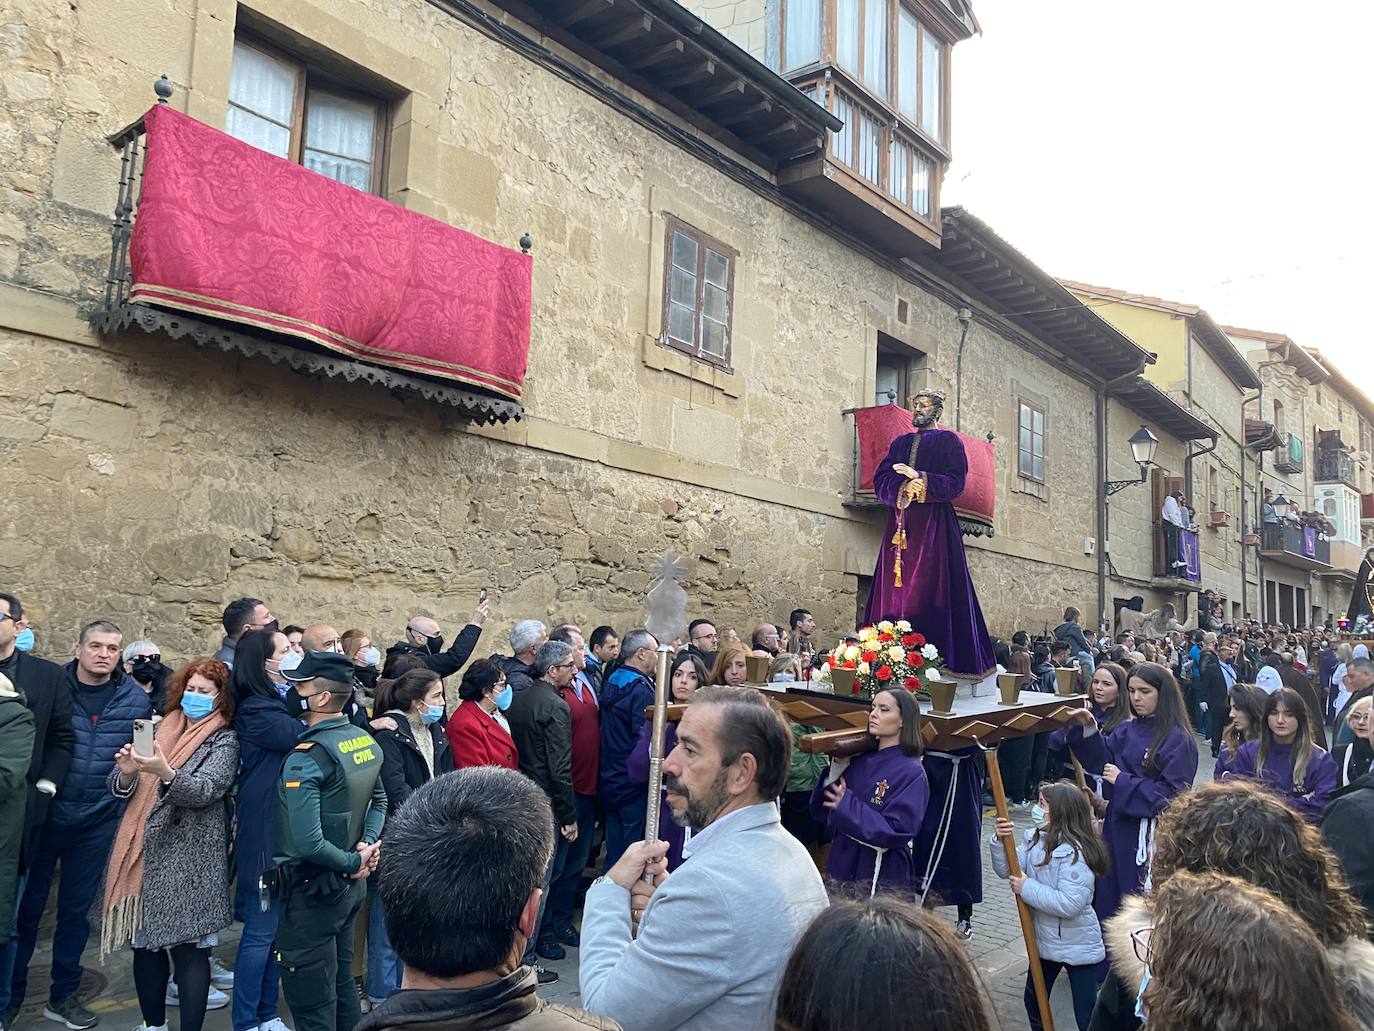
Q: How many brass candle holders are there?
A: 5